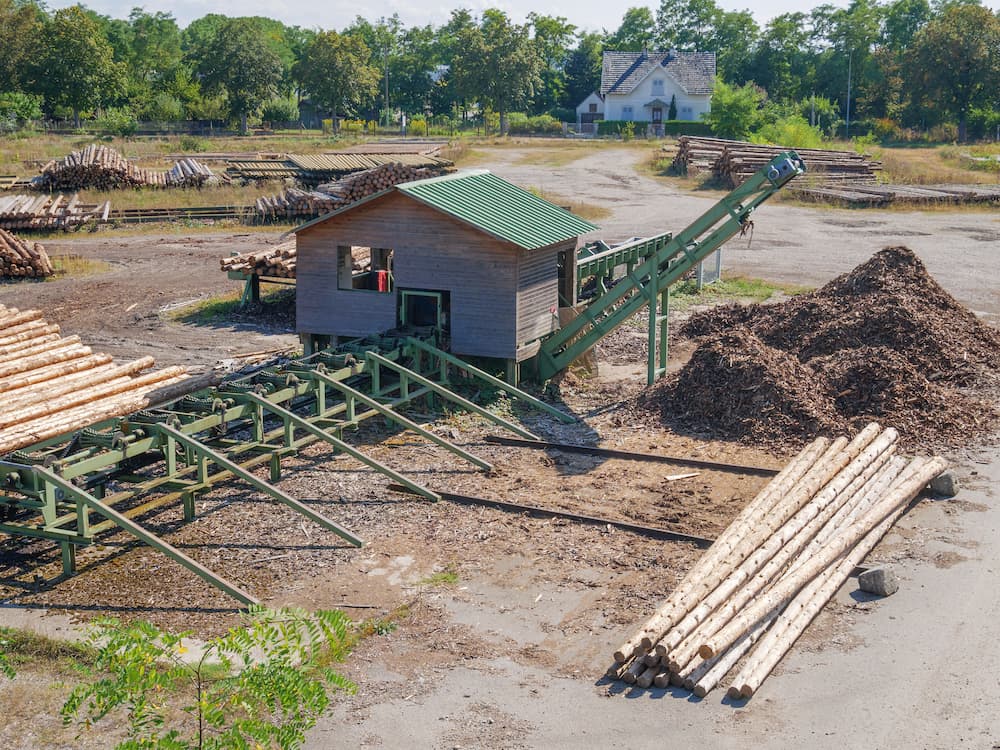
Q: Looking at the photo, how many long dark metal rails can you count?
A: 2